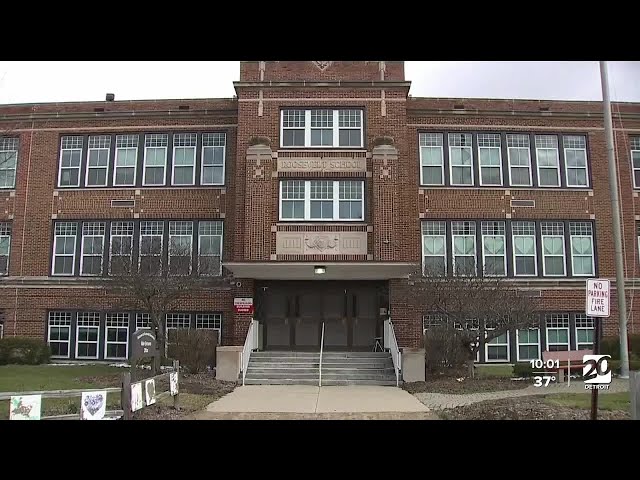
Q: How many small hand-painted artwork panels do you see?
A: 5